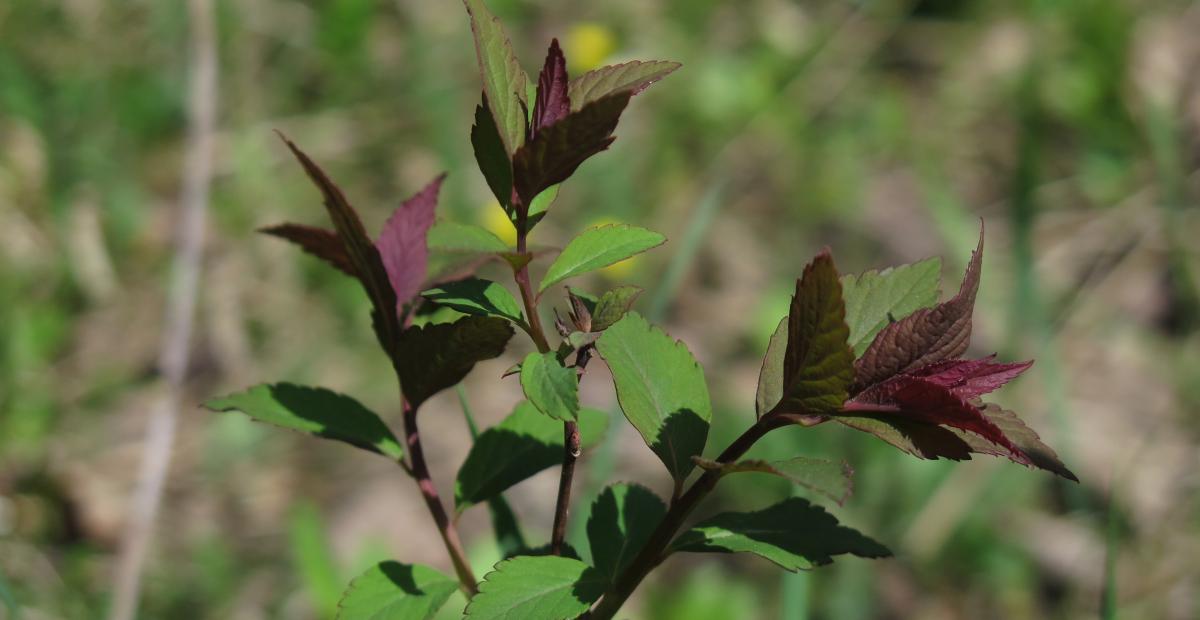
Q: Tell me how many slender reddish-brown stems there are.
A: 3